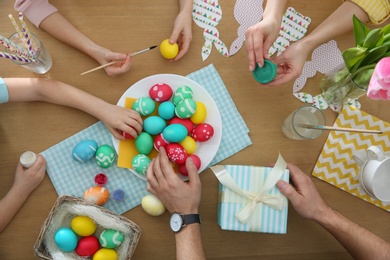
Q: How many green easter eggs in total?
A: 7